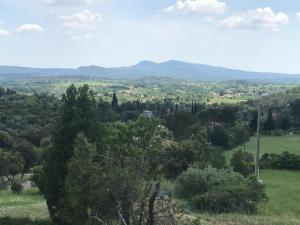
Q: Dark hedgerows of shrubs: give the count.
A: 1